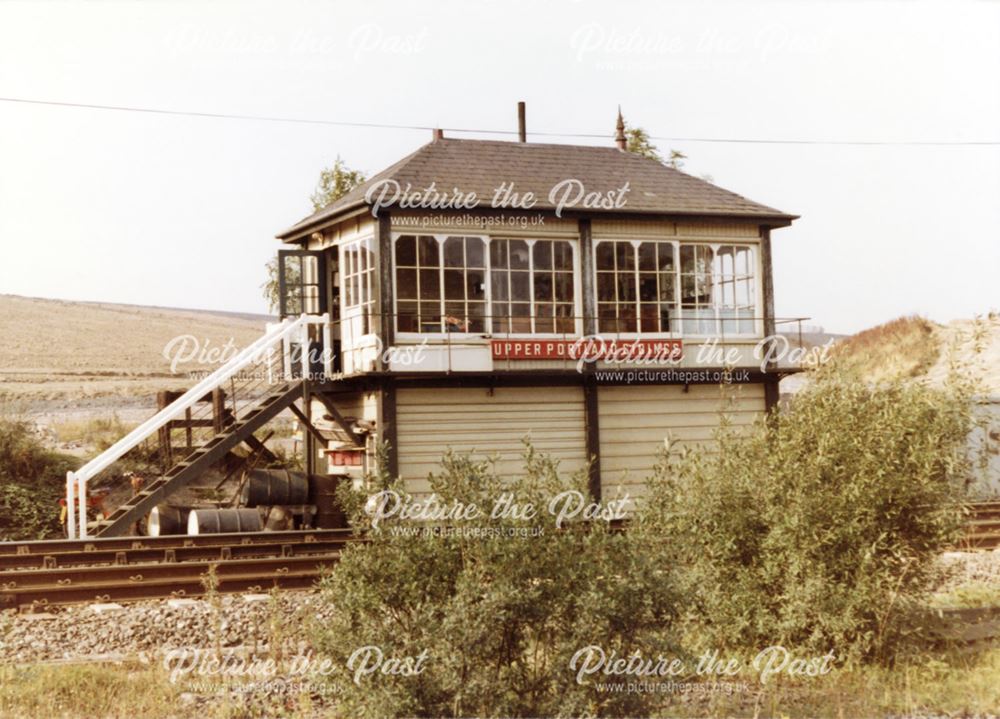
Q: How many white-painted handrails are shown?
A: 2